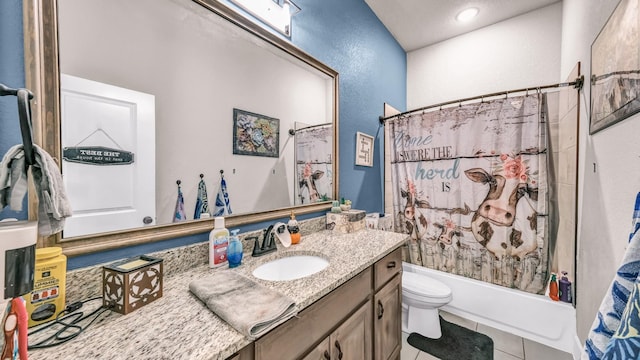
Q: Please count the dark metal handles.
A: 4